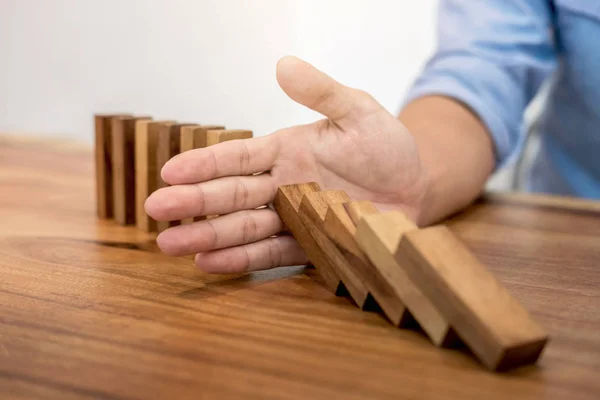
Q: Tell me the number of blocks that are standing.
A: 6